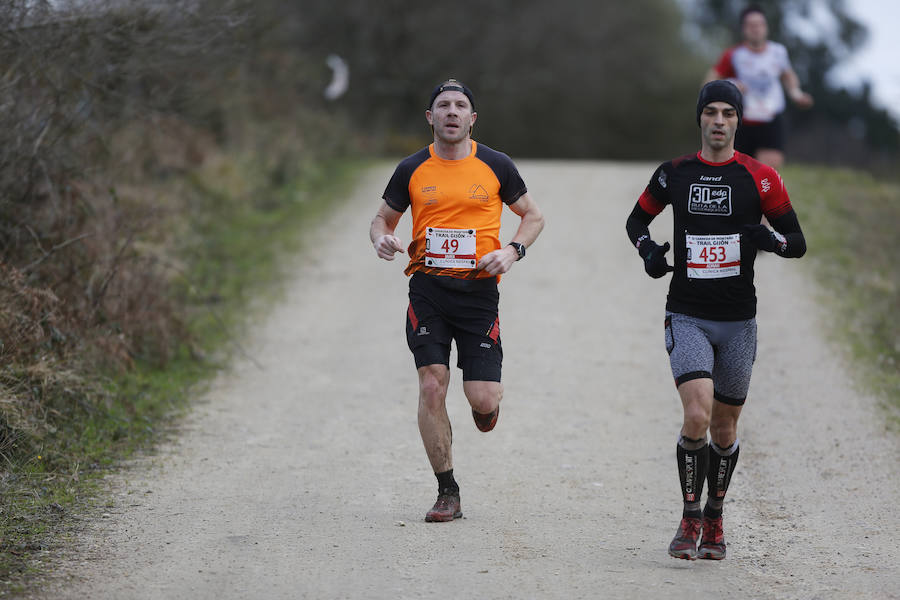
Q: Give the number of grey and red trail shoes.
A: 4